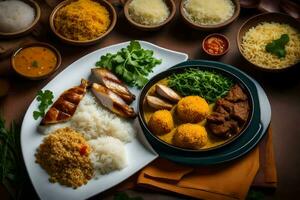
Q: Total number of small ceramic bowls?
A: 7